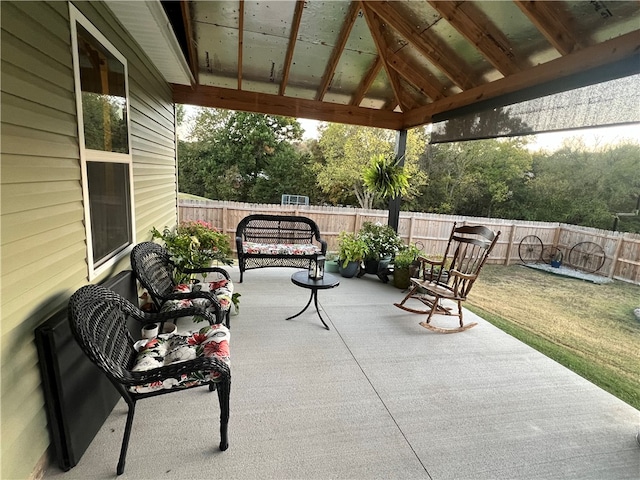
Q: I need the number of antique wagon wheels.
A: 3